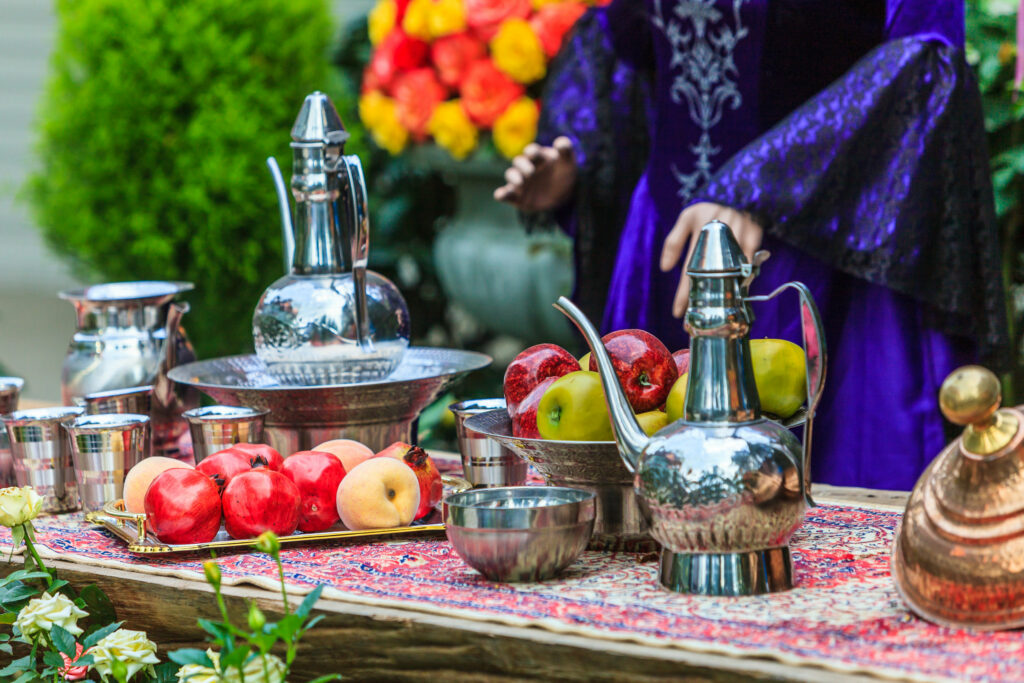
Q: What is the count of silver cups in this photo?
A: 6